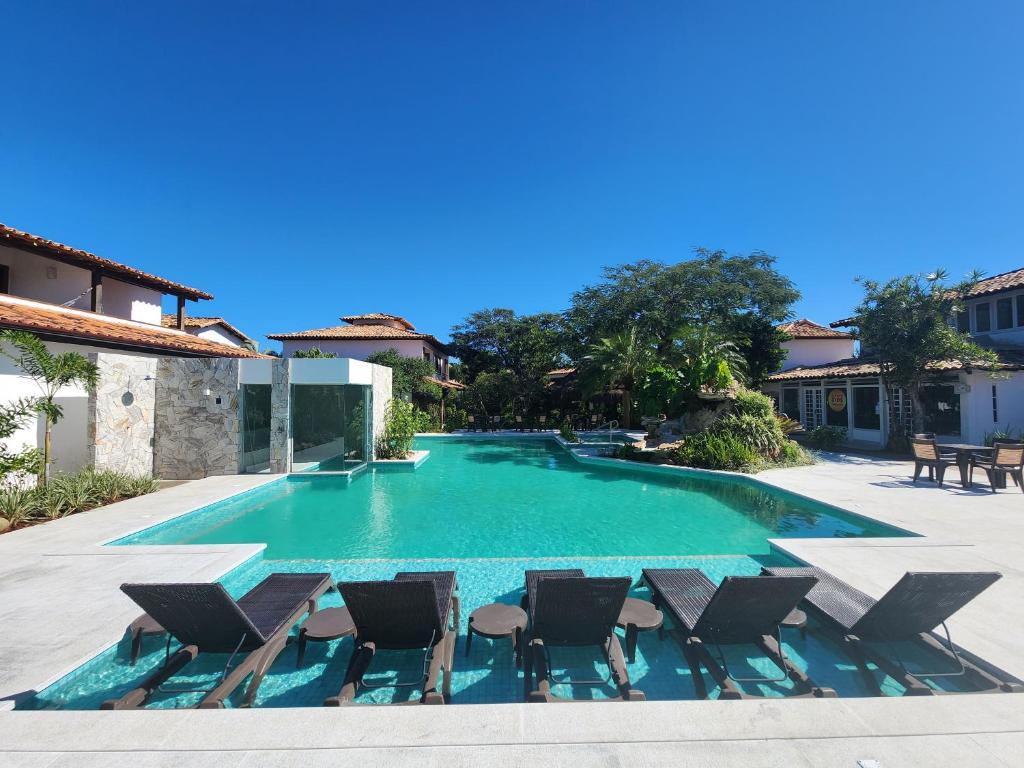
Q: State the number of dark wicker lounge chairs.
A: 5